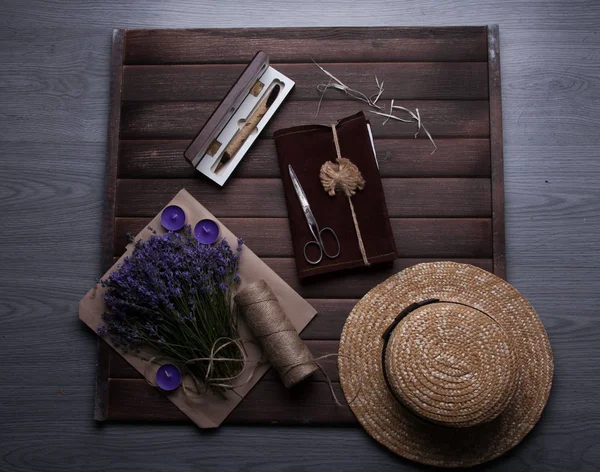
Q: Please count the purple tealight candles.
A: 3